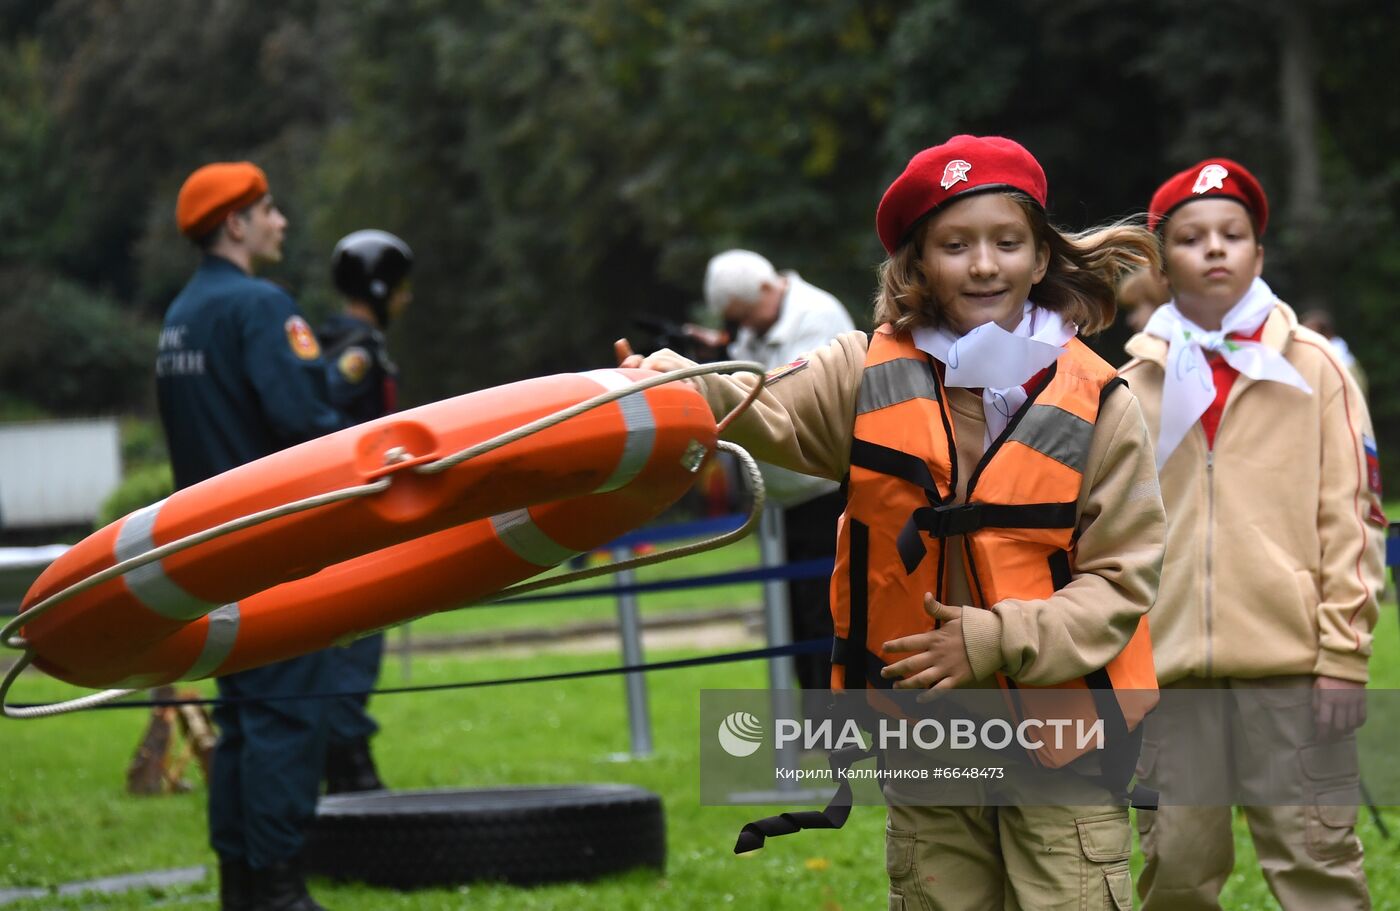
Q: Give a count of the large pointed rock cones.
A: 0